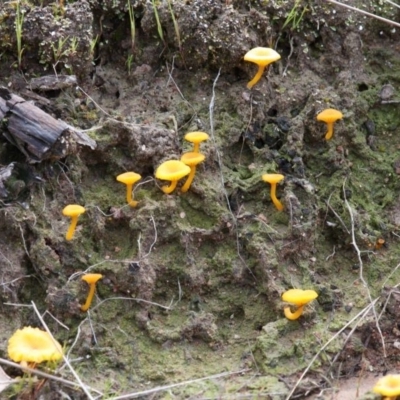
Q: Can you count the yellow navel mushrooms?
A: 12